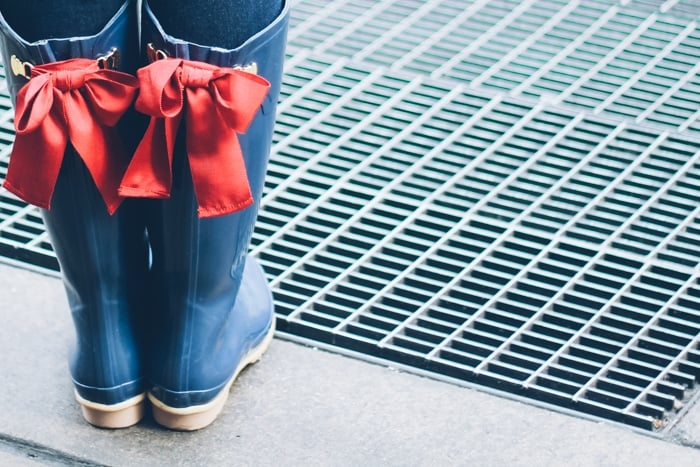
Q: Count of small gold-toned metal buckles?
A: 4